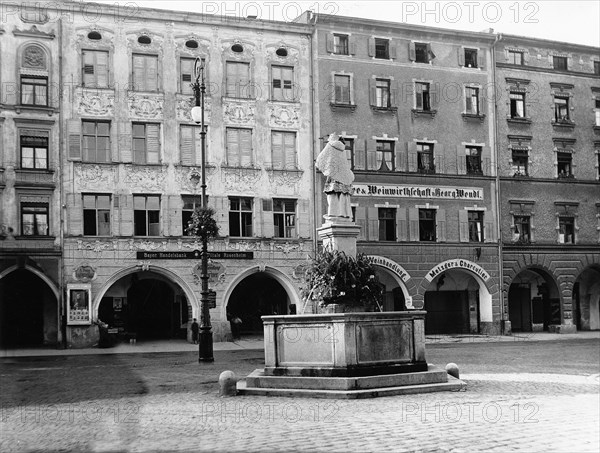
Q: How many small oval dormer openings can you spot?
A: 5